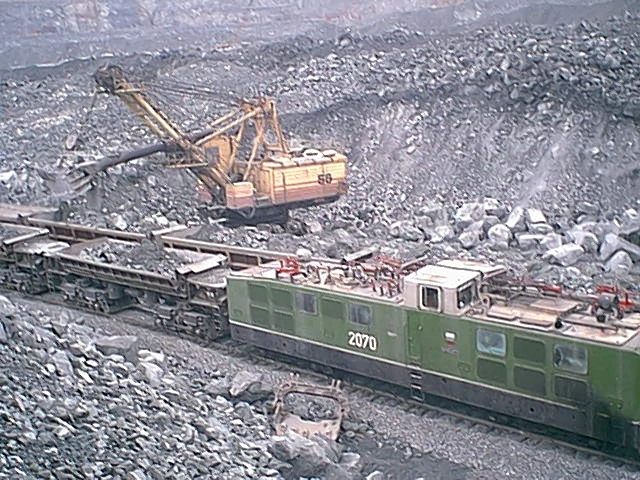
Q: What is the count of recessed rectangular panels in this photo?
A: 9